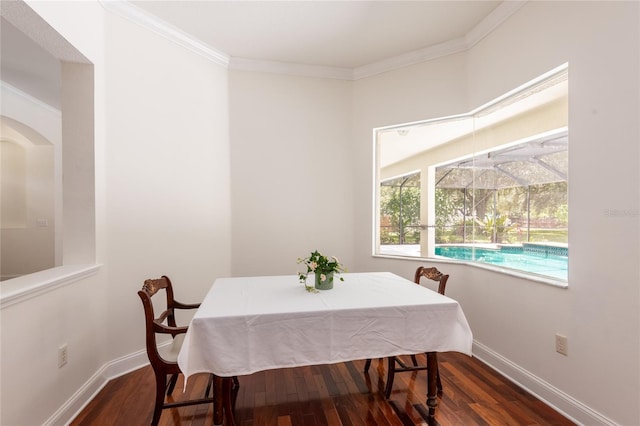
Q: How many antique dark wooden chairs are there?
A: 2